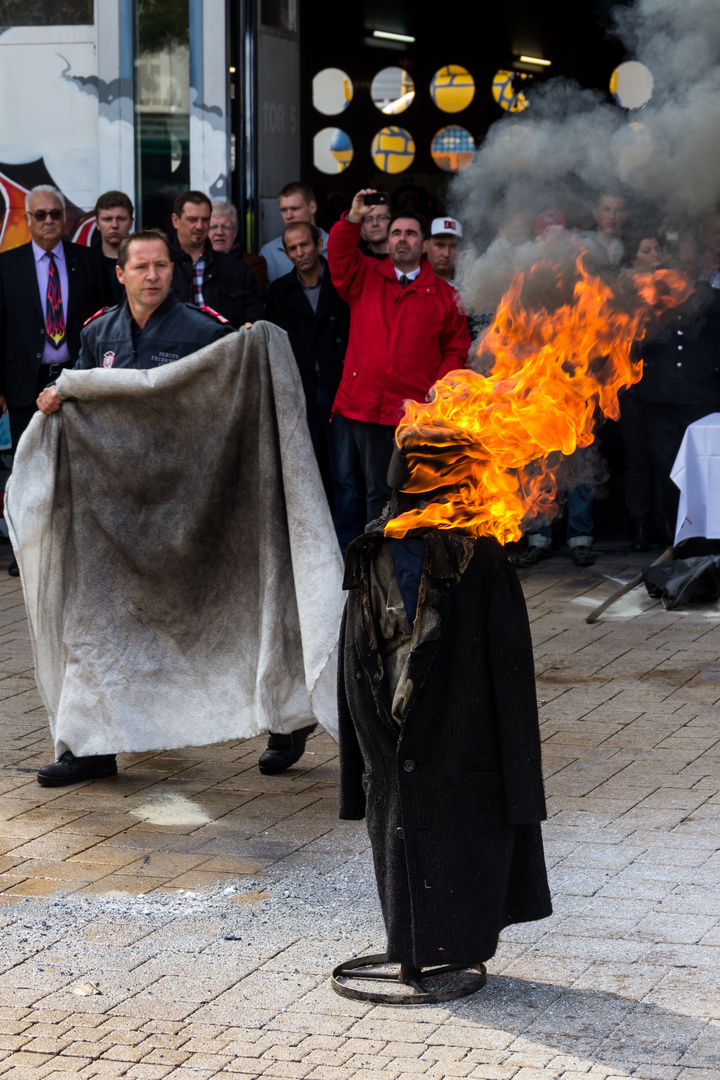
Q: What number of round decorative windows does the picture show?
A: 10